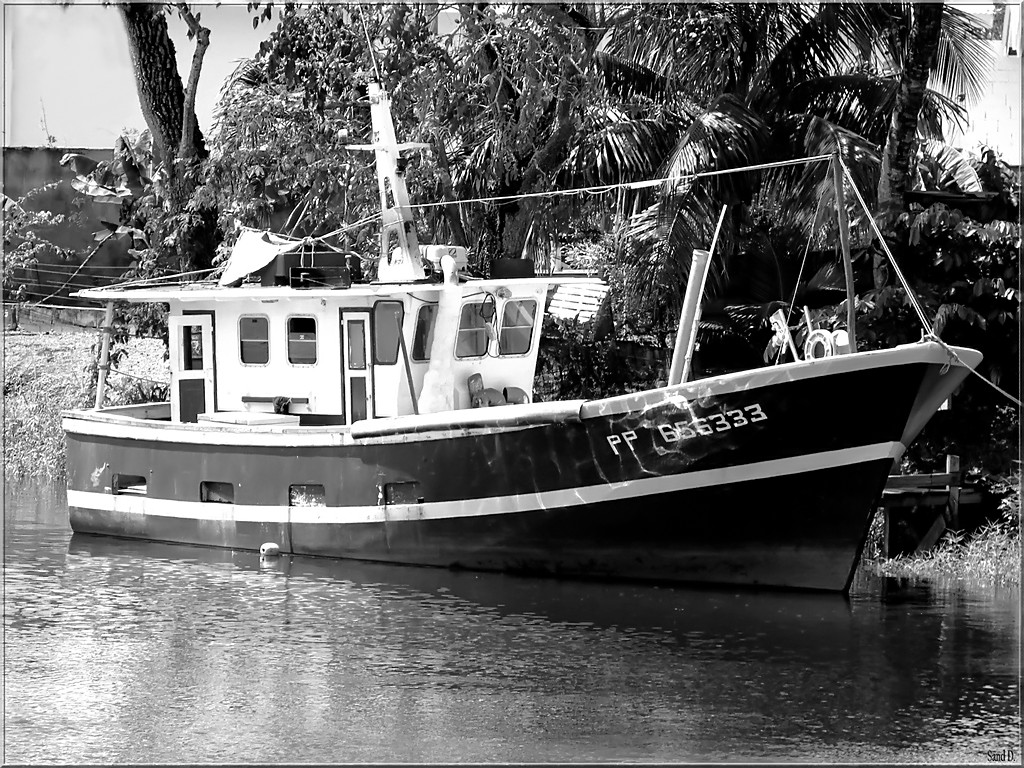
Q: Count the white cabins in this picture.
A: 1